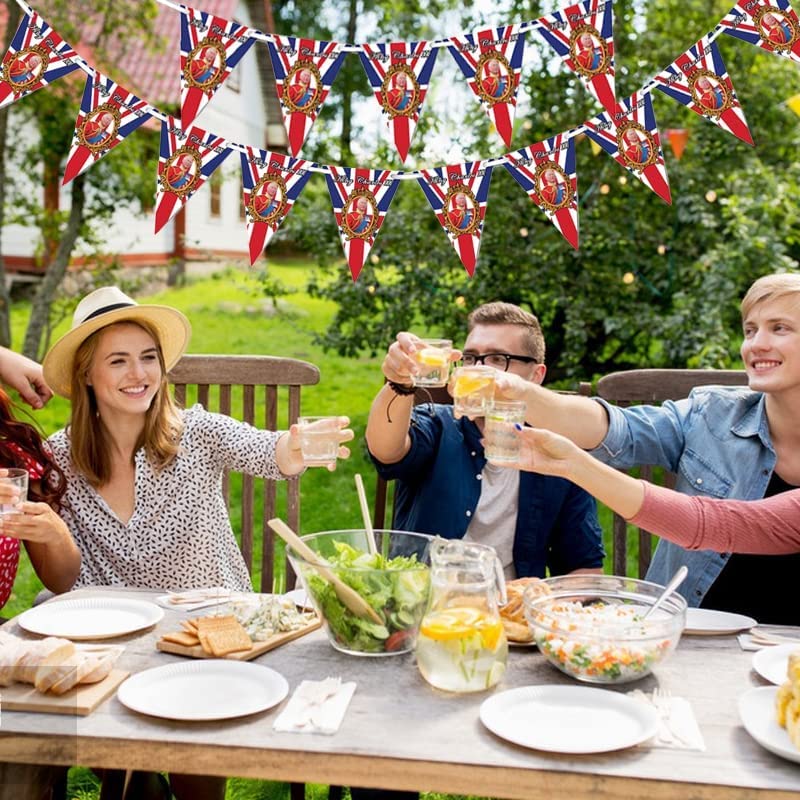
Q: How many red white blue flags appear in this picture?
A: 15